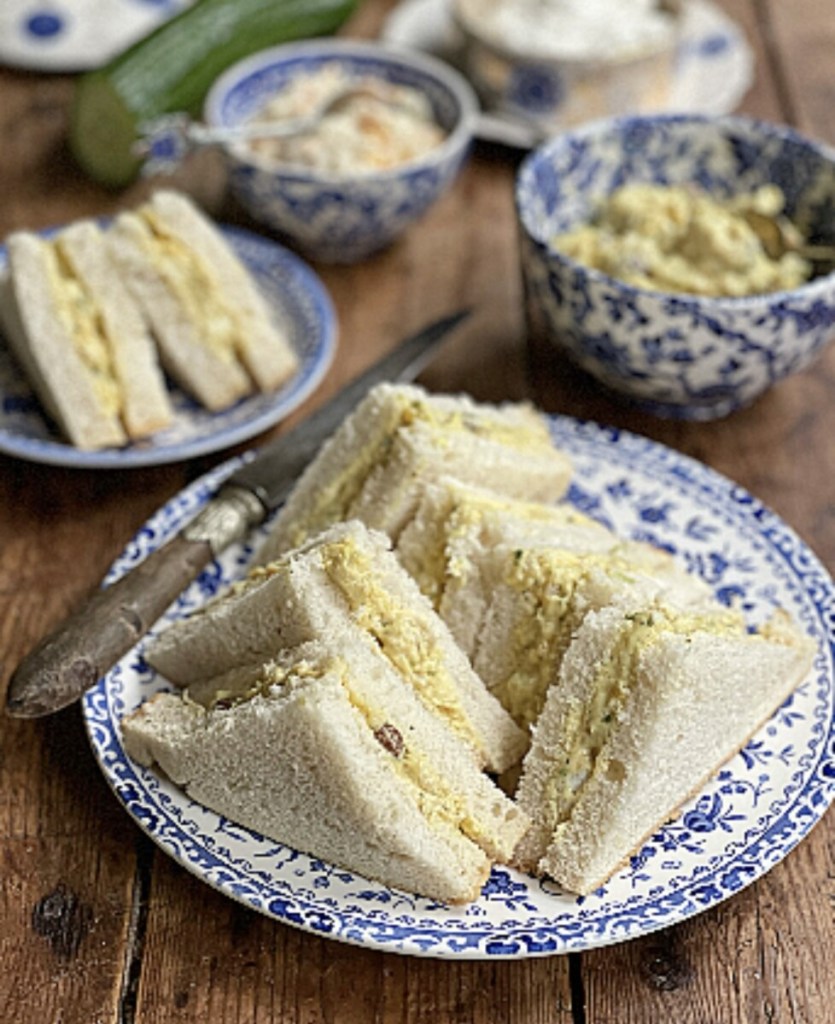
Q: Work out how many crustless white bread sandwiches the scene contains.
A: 8